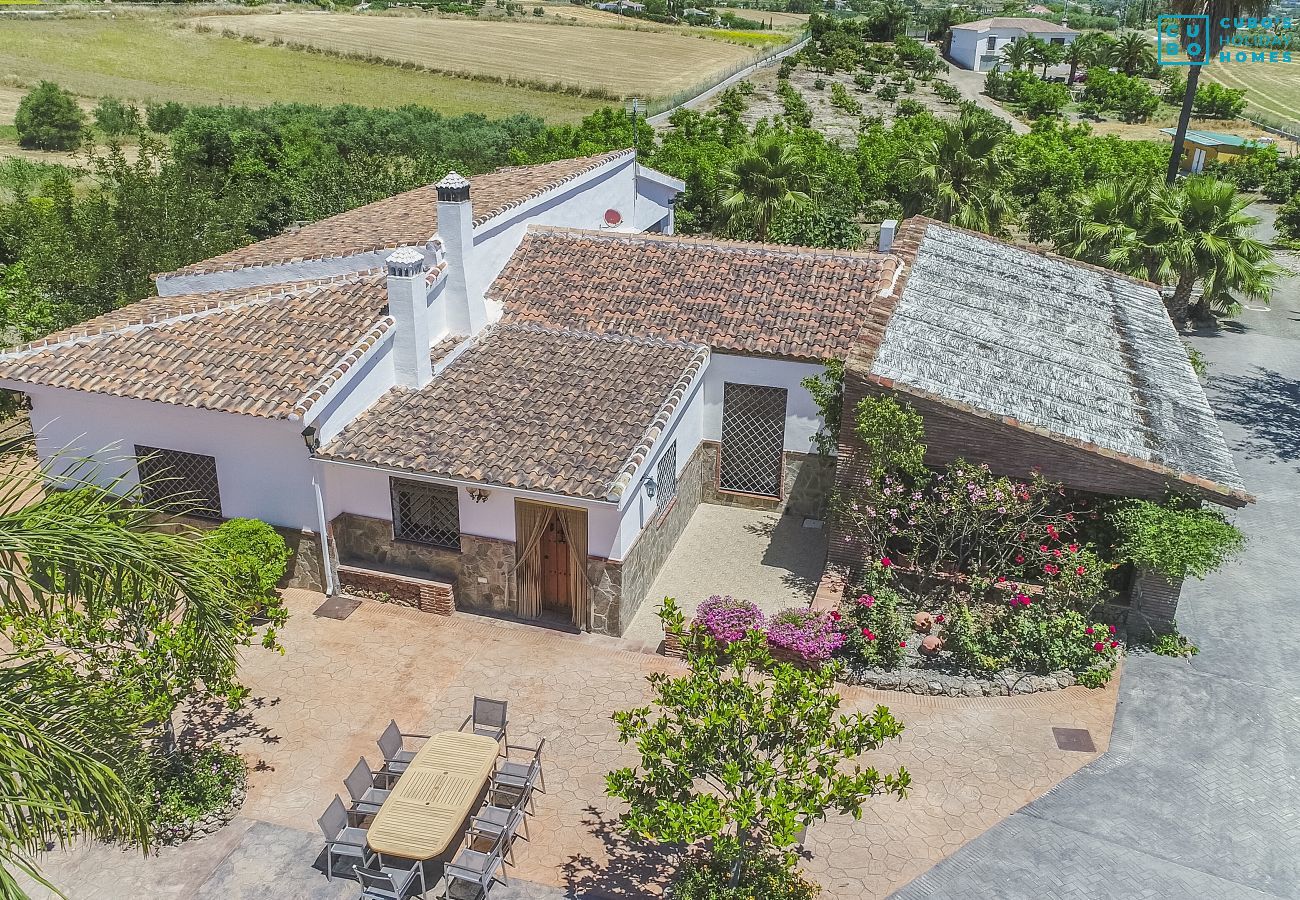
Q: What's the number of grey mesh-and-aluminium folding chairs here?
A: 8